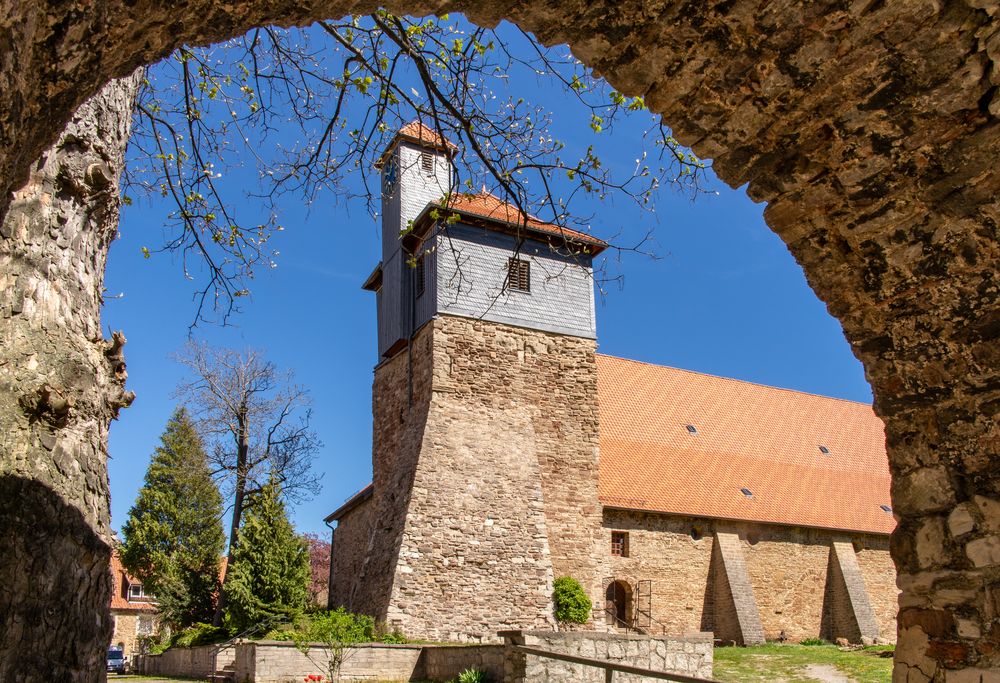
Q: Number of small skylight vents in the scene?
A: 4